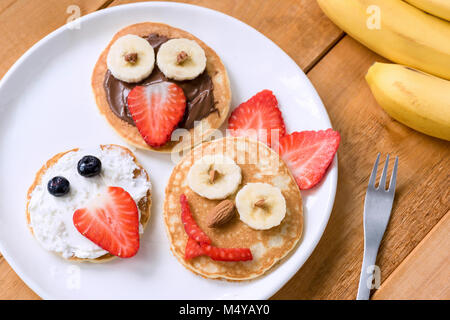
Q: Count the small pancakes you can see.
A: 3